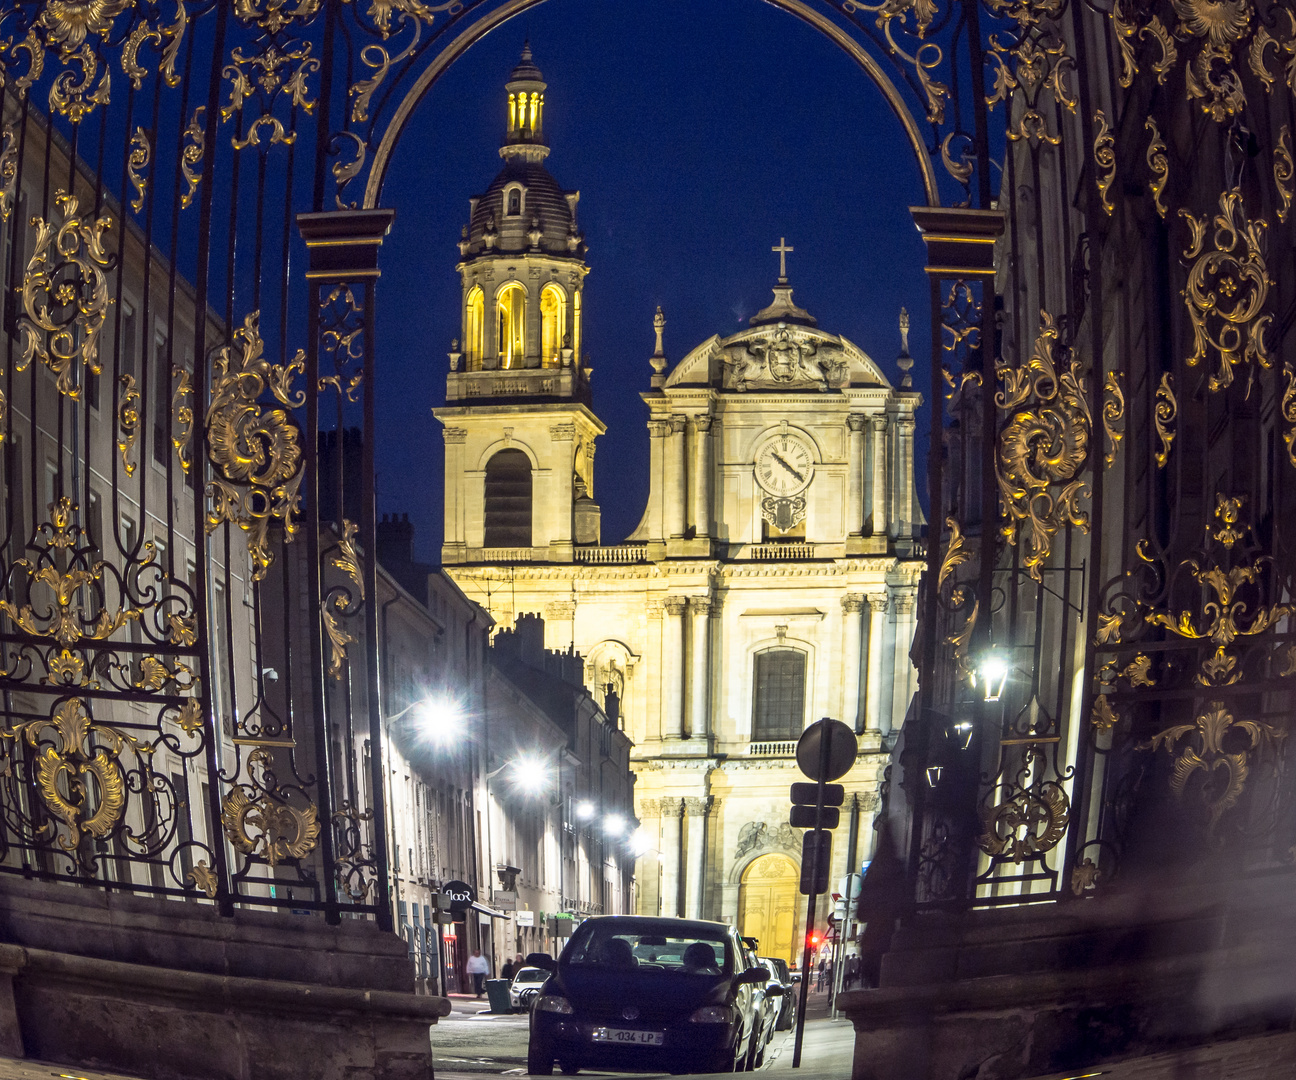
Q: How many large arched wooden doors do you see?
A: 1